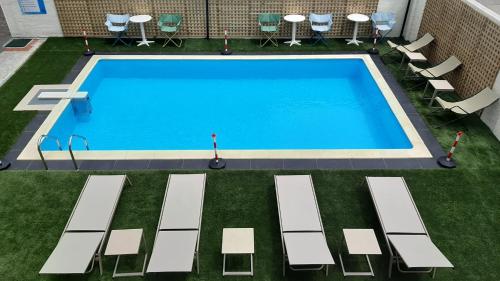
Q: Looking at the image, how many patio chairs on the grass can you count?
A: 12